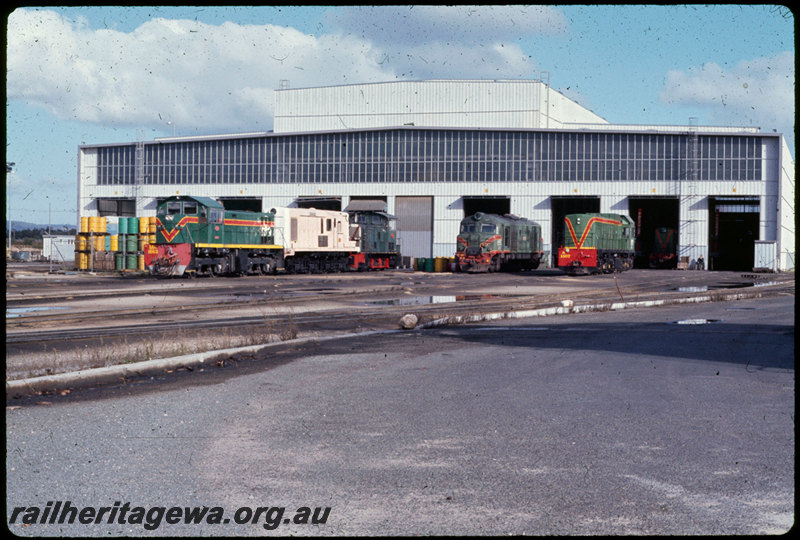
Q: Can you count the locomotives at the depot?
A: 6